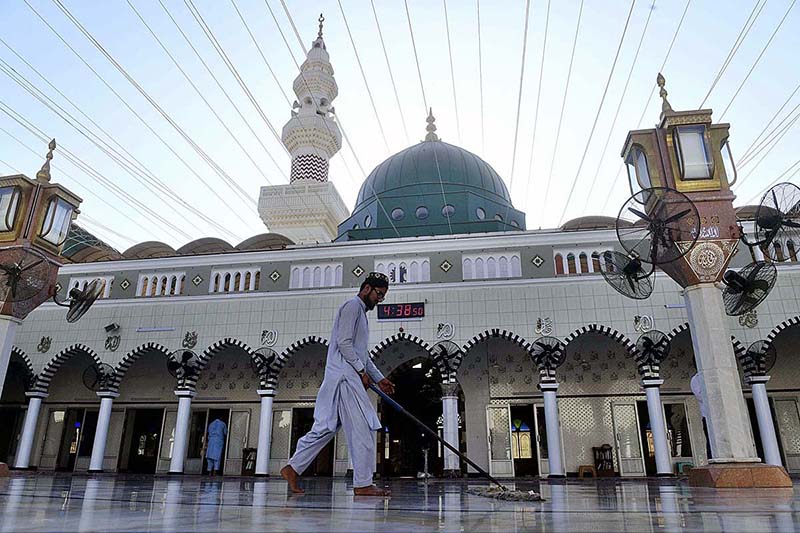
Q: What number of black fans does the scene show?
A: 13